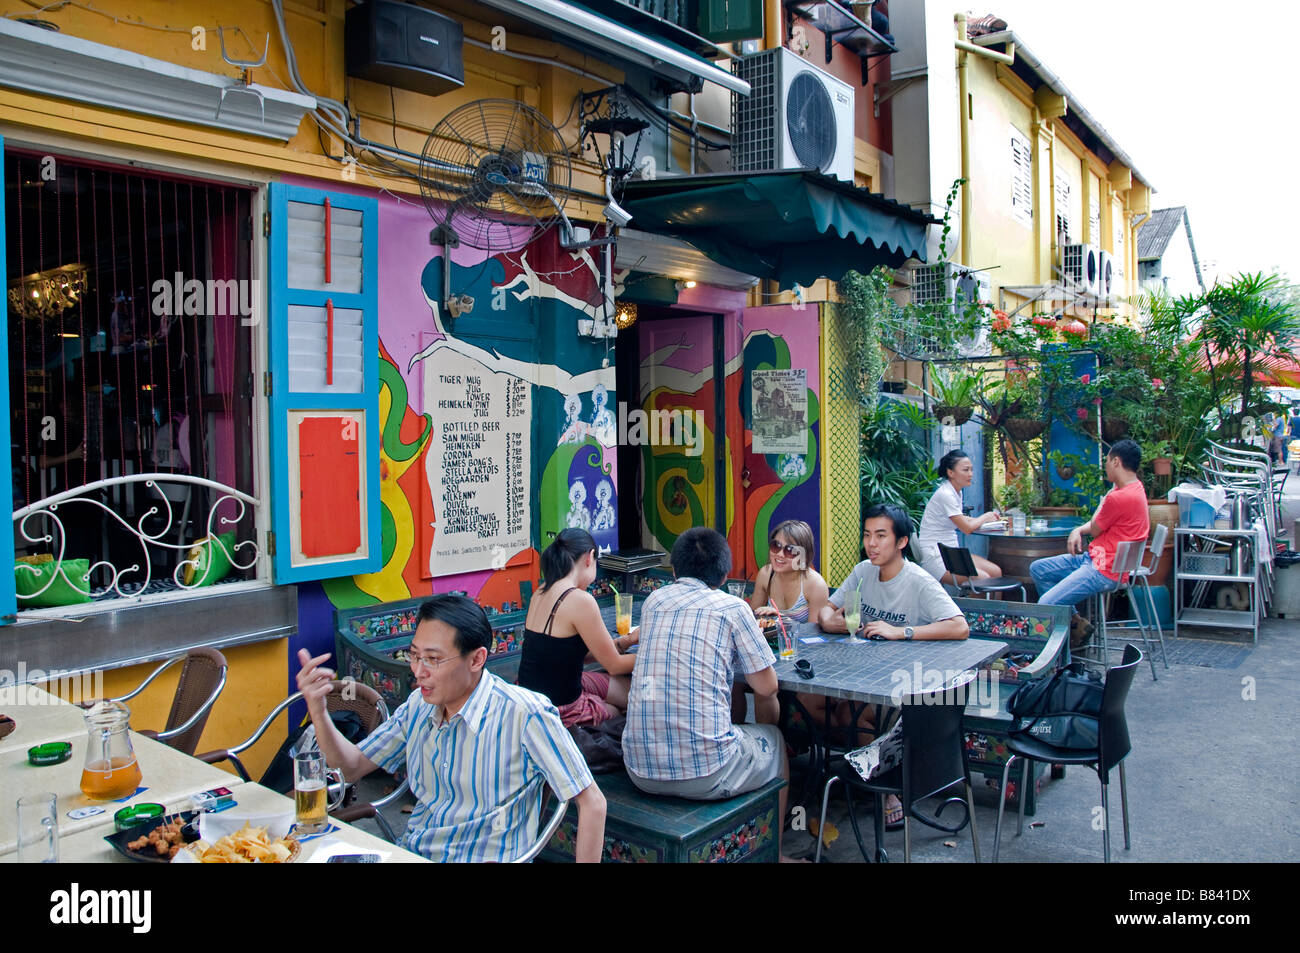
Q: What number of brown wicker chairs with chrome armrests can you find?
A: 3